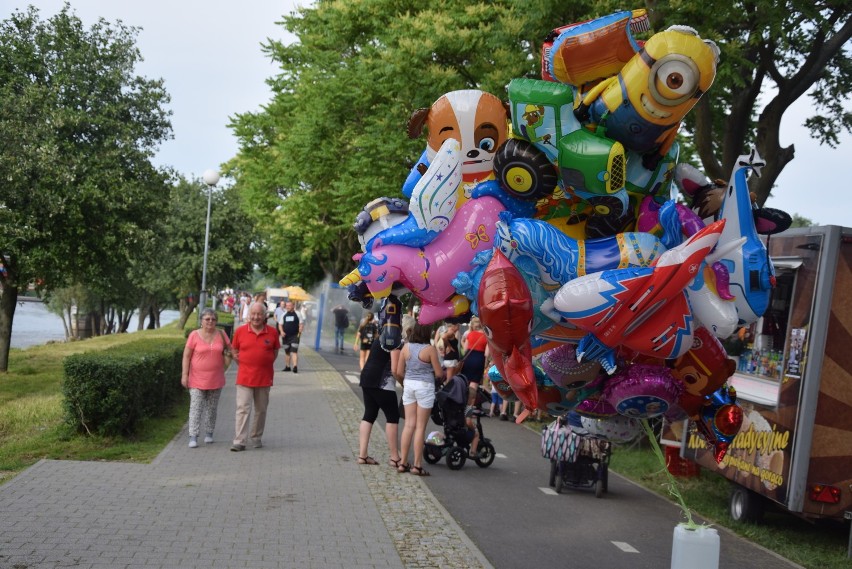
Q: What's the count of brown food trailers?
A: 1